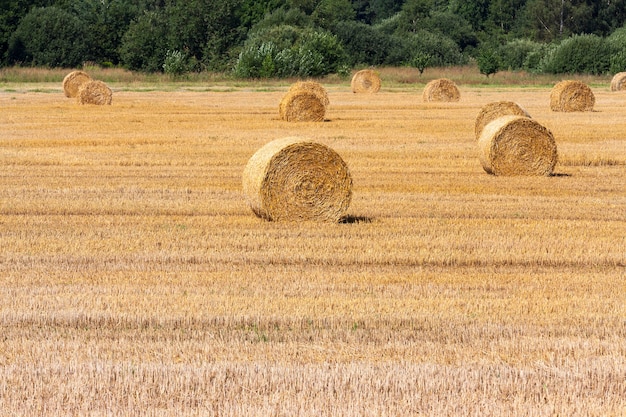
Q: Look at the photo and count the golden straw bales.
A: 11